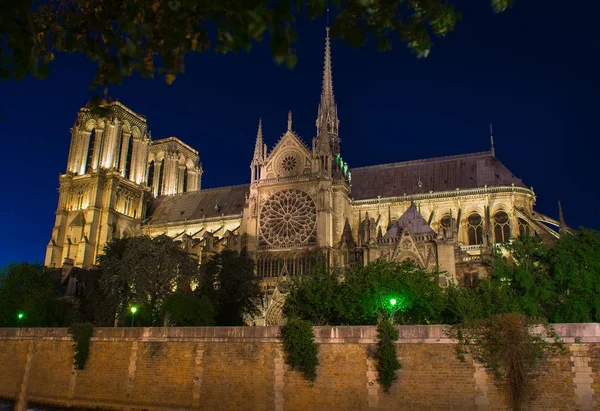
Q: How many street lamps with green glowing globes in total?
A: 3